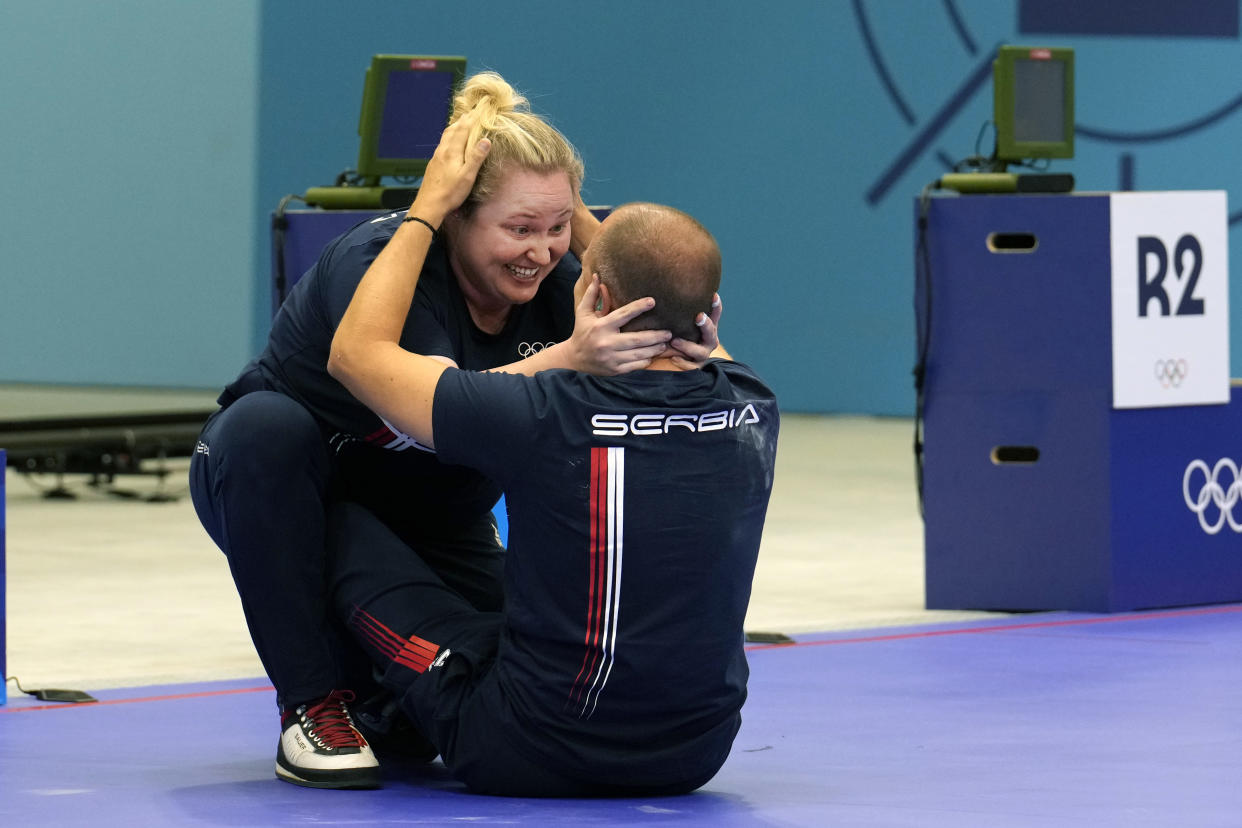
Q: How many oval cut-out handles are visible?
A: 2